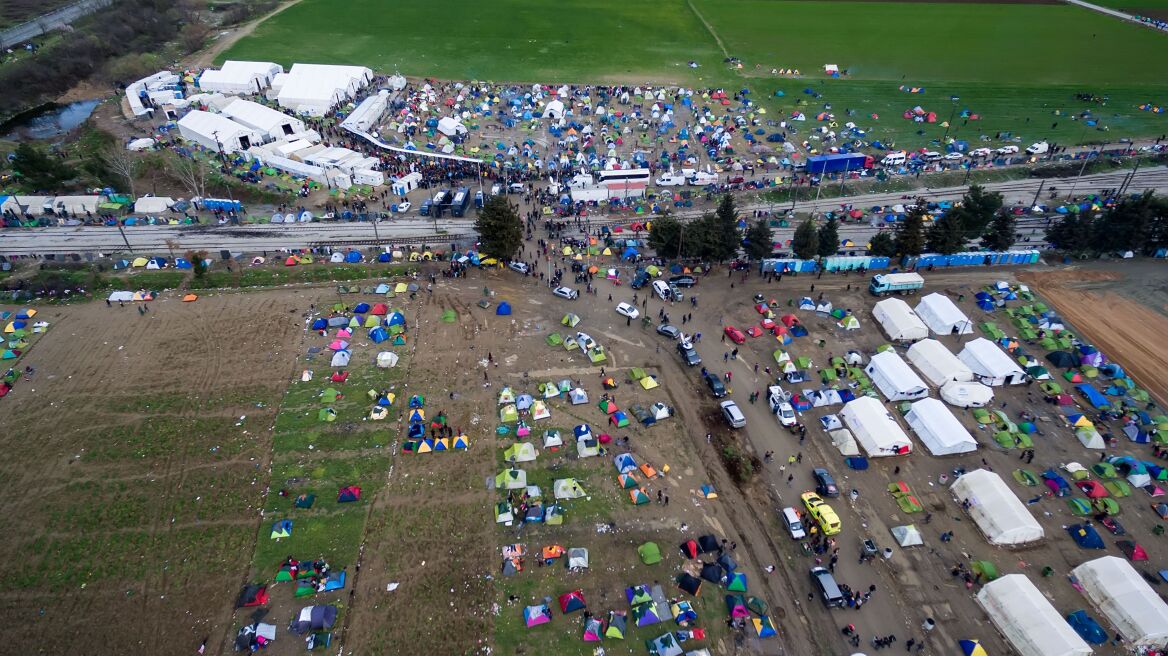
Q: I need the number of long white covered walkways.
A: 1